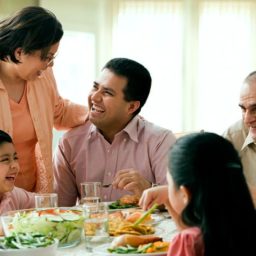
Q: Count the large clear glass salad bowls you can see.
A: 1